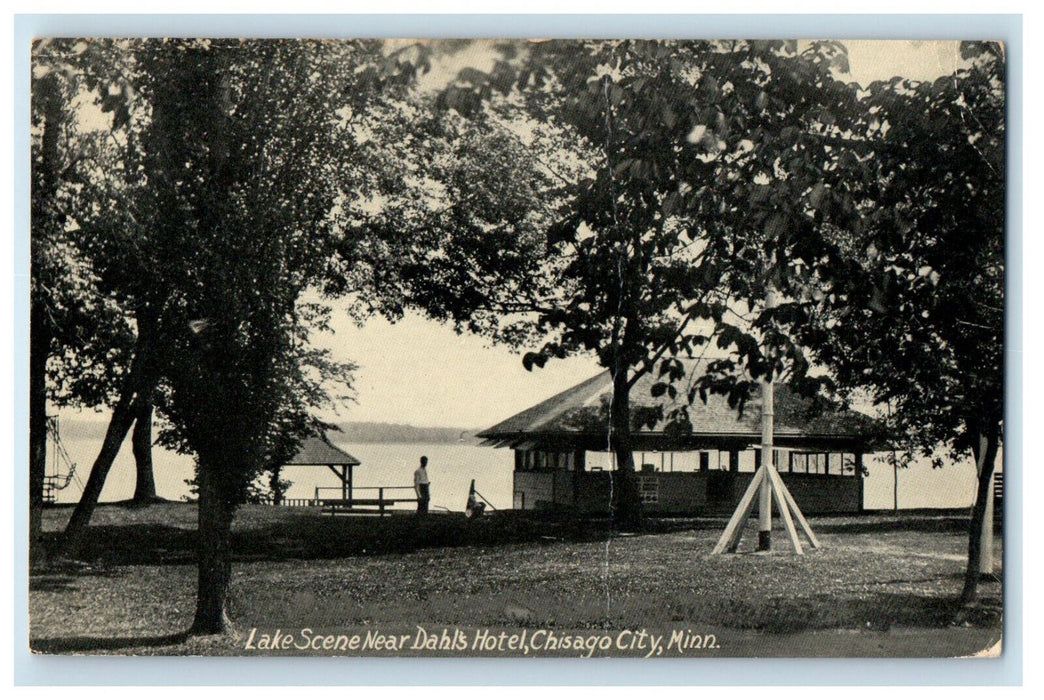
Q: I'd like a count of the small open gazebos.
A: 1